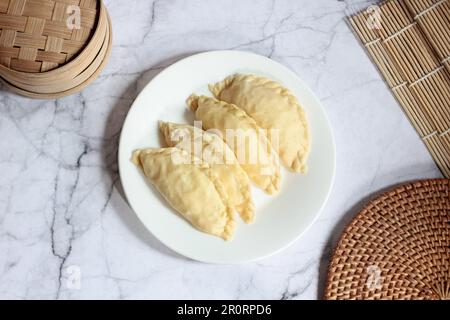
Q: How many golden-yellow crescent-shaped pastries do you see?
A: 4